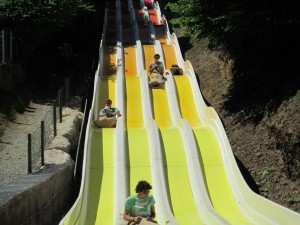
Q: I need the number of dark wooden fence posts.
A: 5